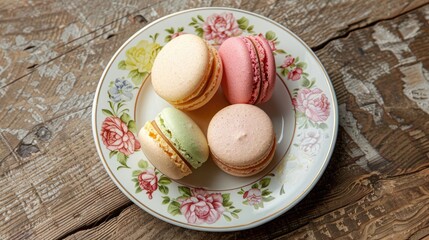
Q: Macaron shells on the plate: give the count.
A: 8